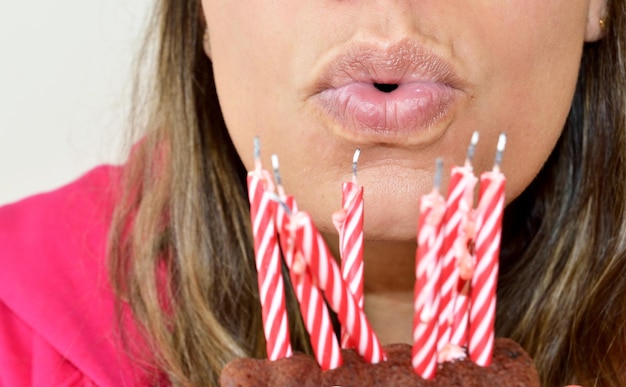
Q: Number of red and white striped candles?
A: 7